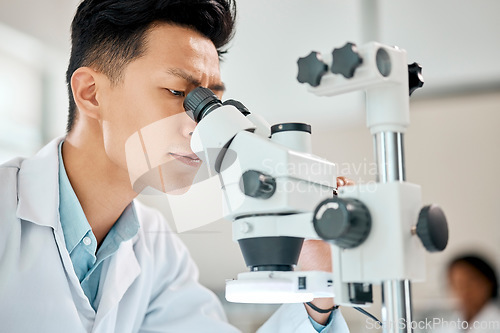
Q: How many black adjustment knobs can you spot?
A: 6